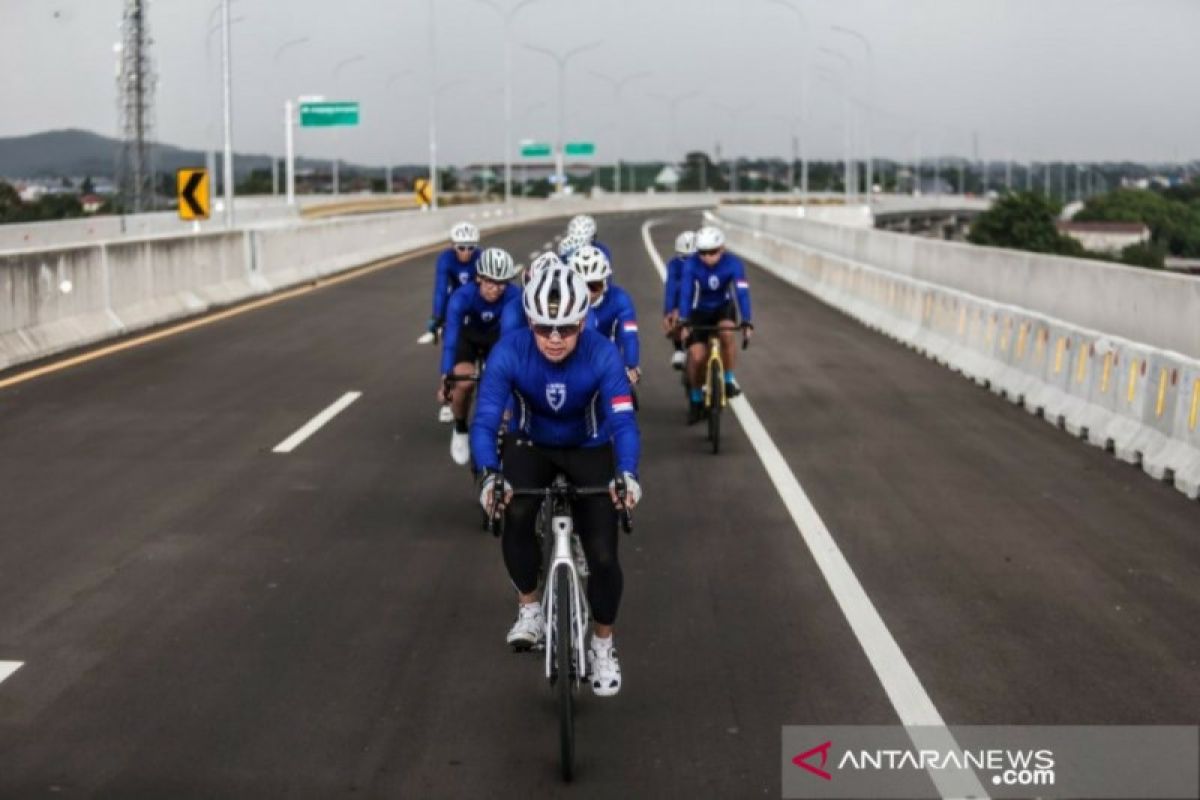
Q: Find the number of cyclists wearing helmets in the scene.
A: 9